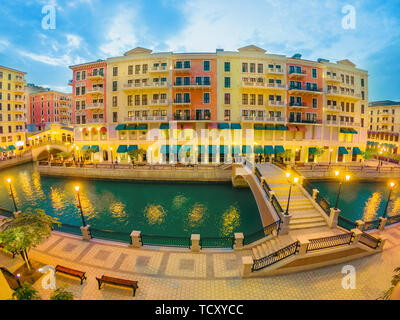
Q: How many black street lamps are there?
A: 5